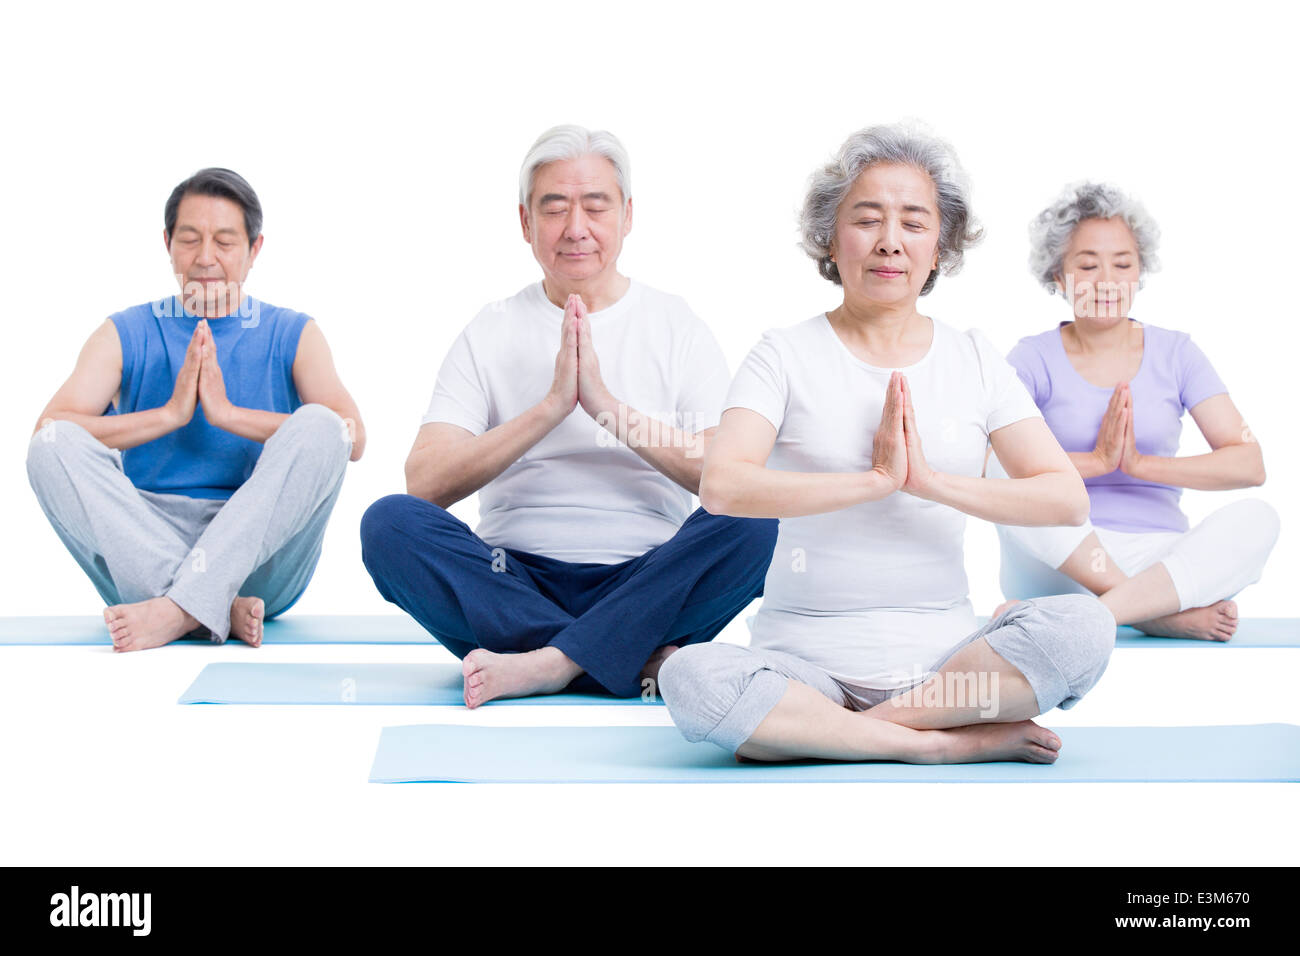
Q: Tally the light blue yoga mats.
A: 4